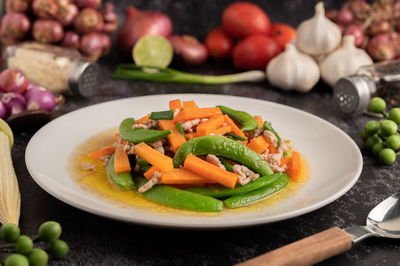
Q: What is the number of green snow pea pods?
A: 7